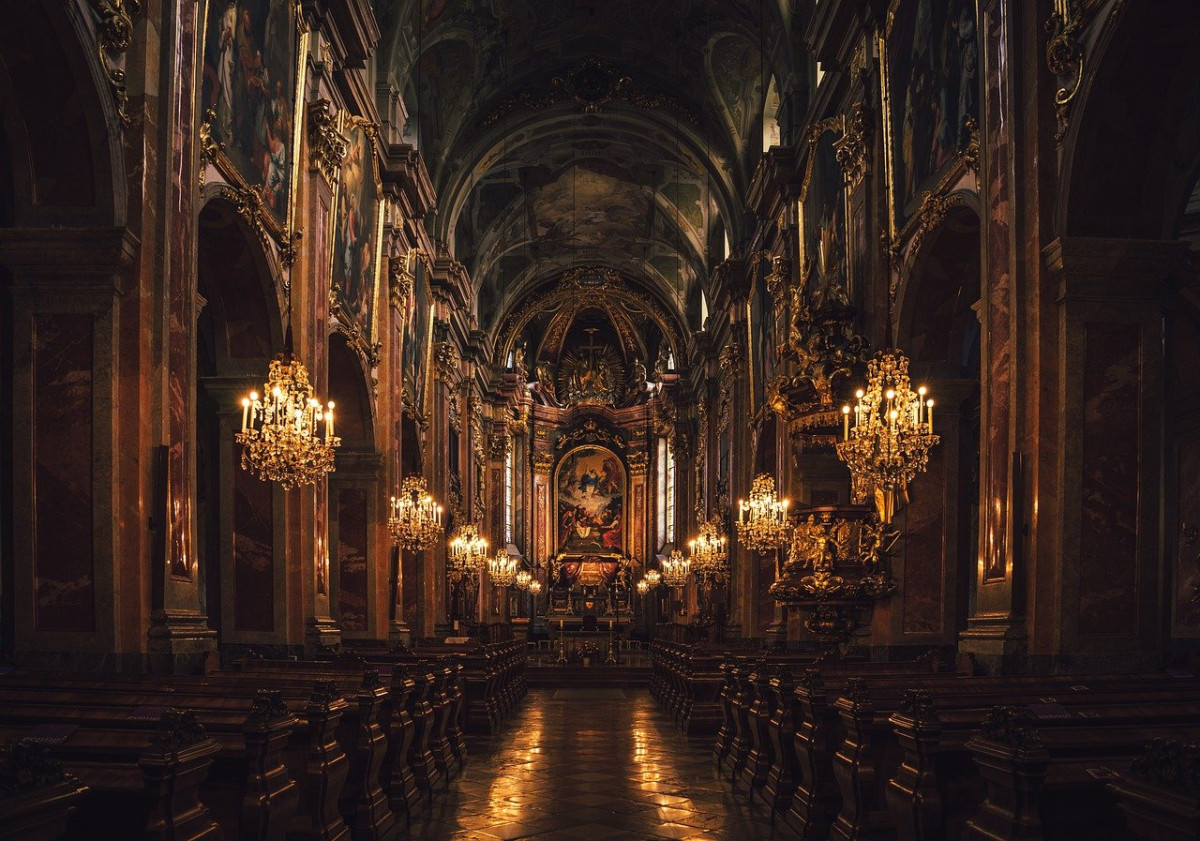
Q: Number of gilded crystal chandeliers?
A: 12